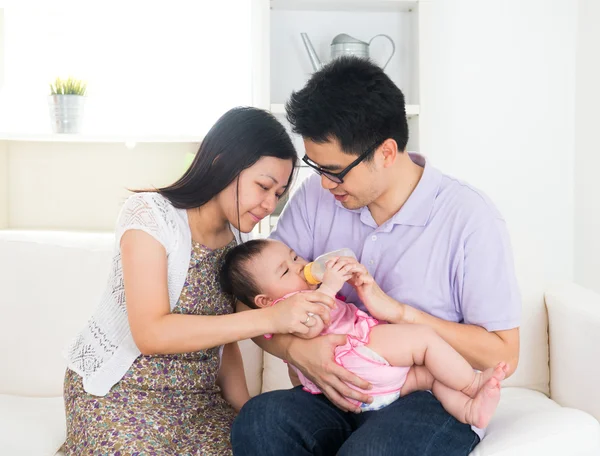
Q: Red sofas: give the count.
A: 0